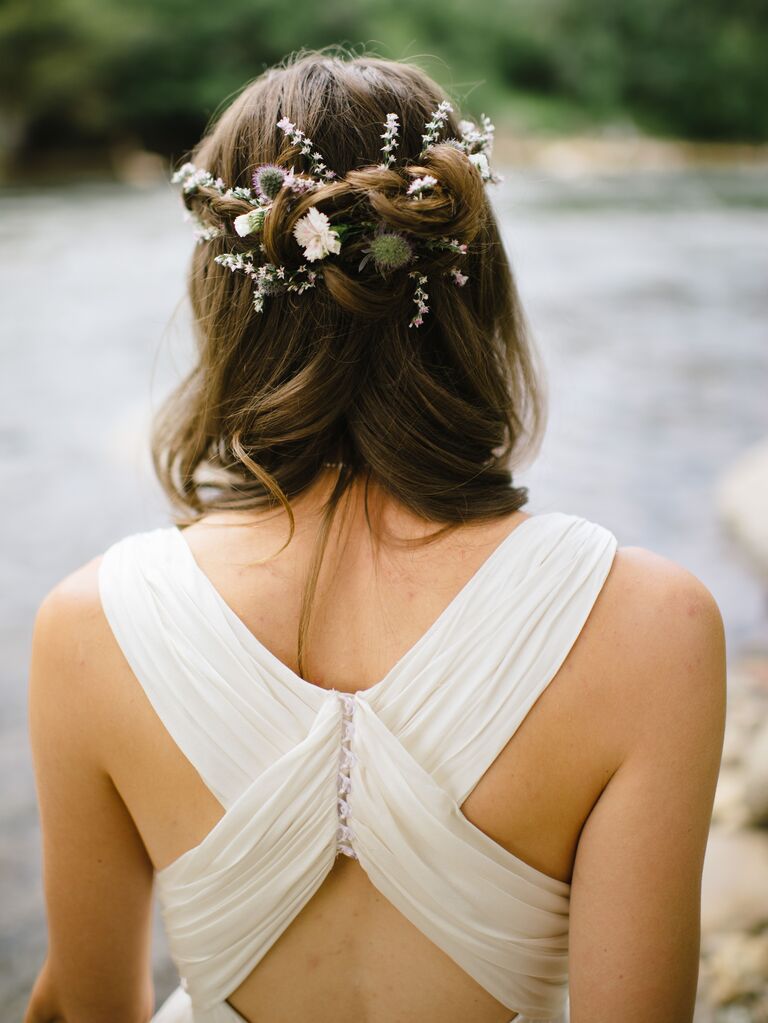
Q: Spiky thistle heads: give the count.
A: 2